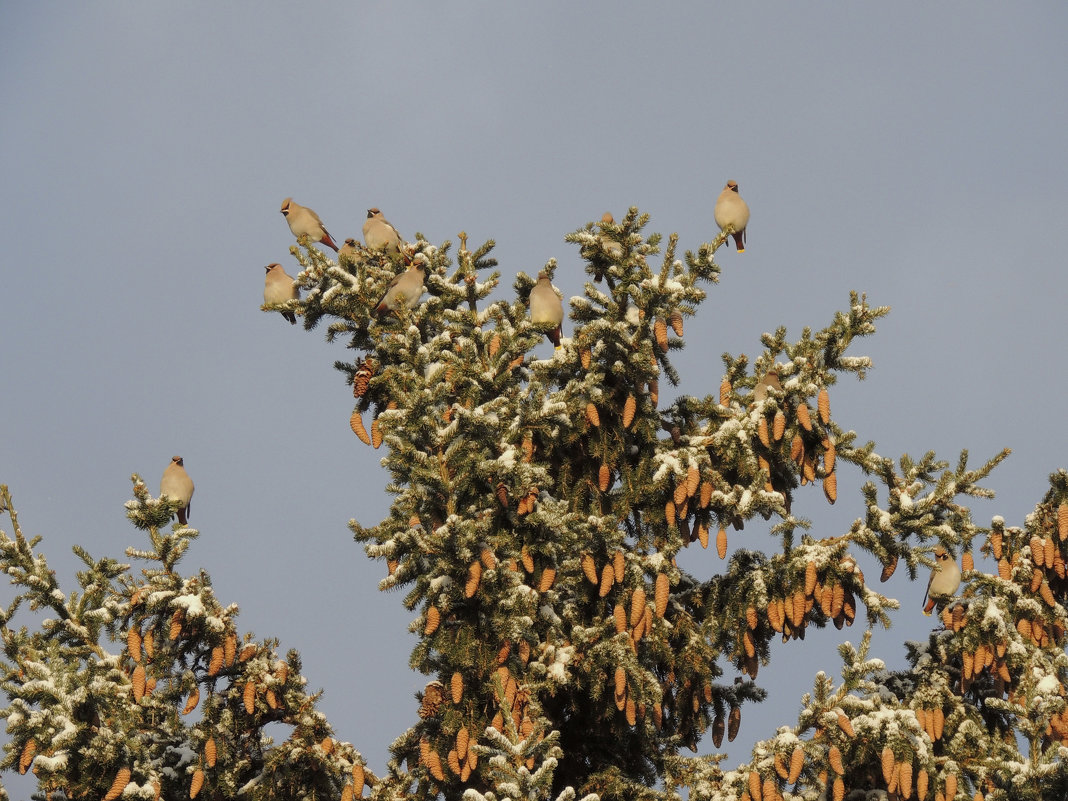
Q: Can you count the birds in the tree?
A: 11